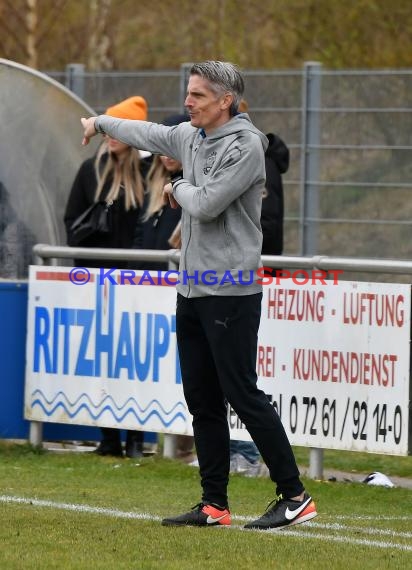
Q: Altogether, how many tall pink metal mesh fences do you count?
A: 0